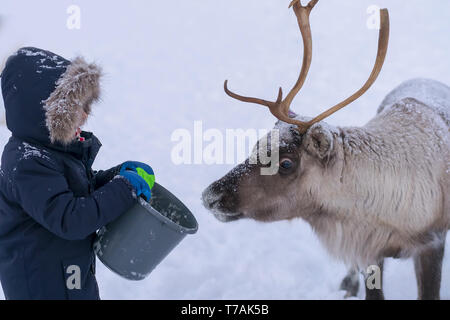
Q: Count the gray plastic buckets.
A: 1